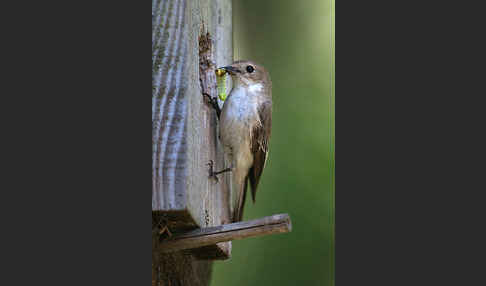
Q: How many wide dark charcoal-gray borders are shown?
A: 2